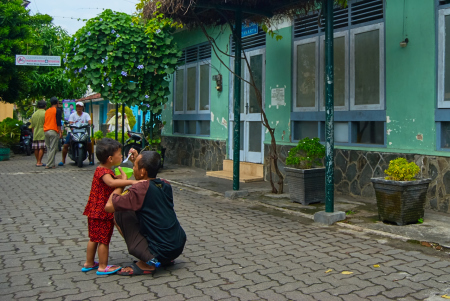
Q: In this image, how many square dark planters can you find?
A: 2